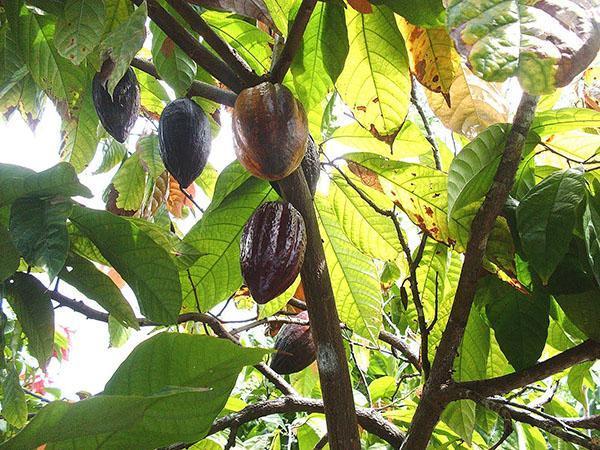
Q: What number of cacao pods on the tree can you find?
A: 6